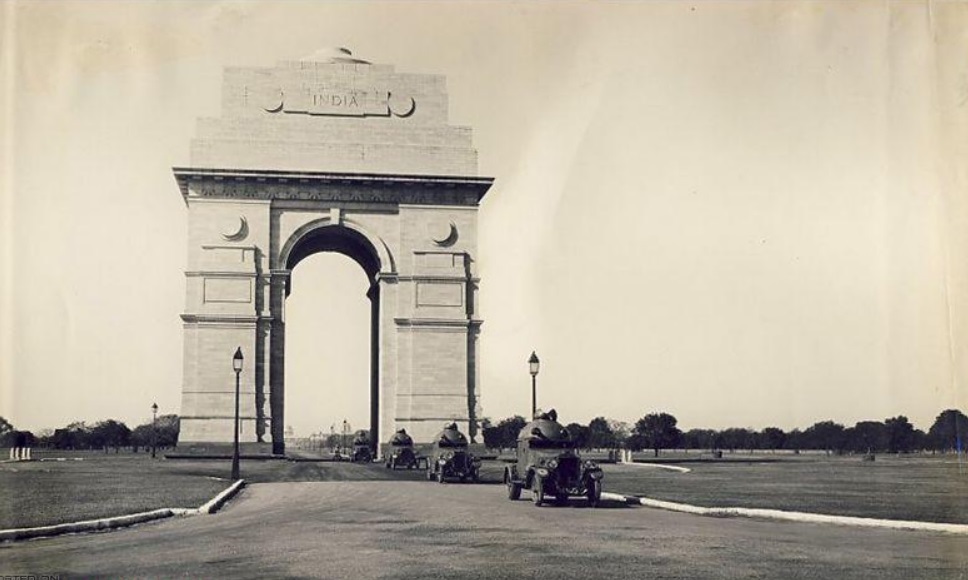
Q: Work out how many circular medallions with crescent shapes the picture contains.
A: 4